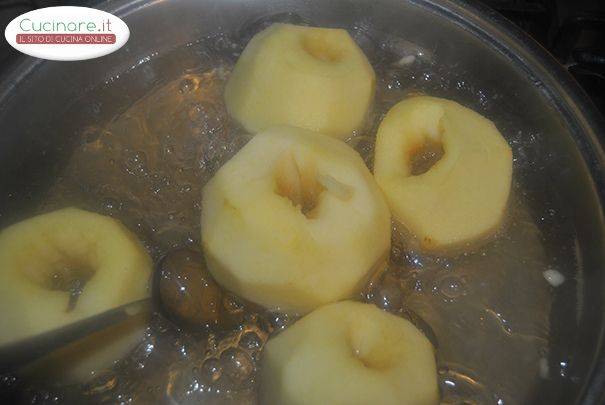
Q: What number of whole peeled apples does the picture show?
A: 5